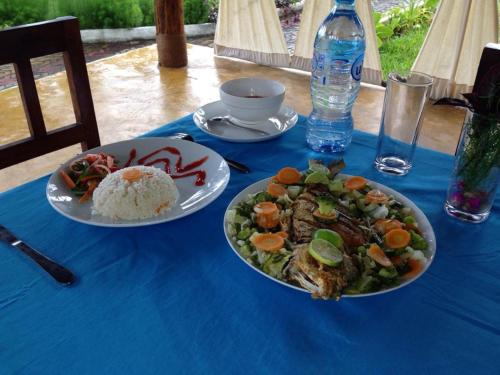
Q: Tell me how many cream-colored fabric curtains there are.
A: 3